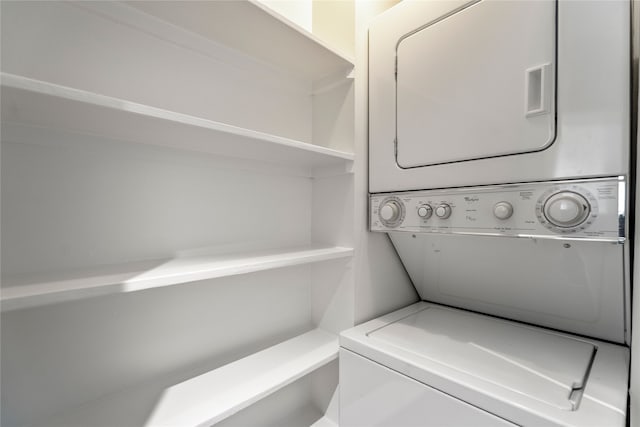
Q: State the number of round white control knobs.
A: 5